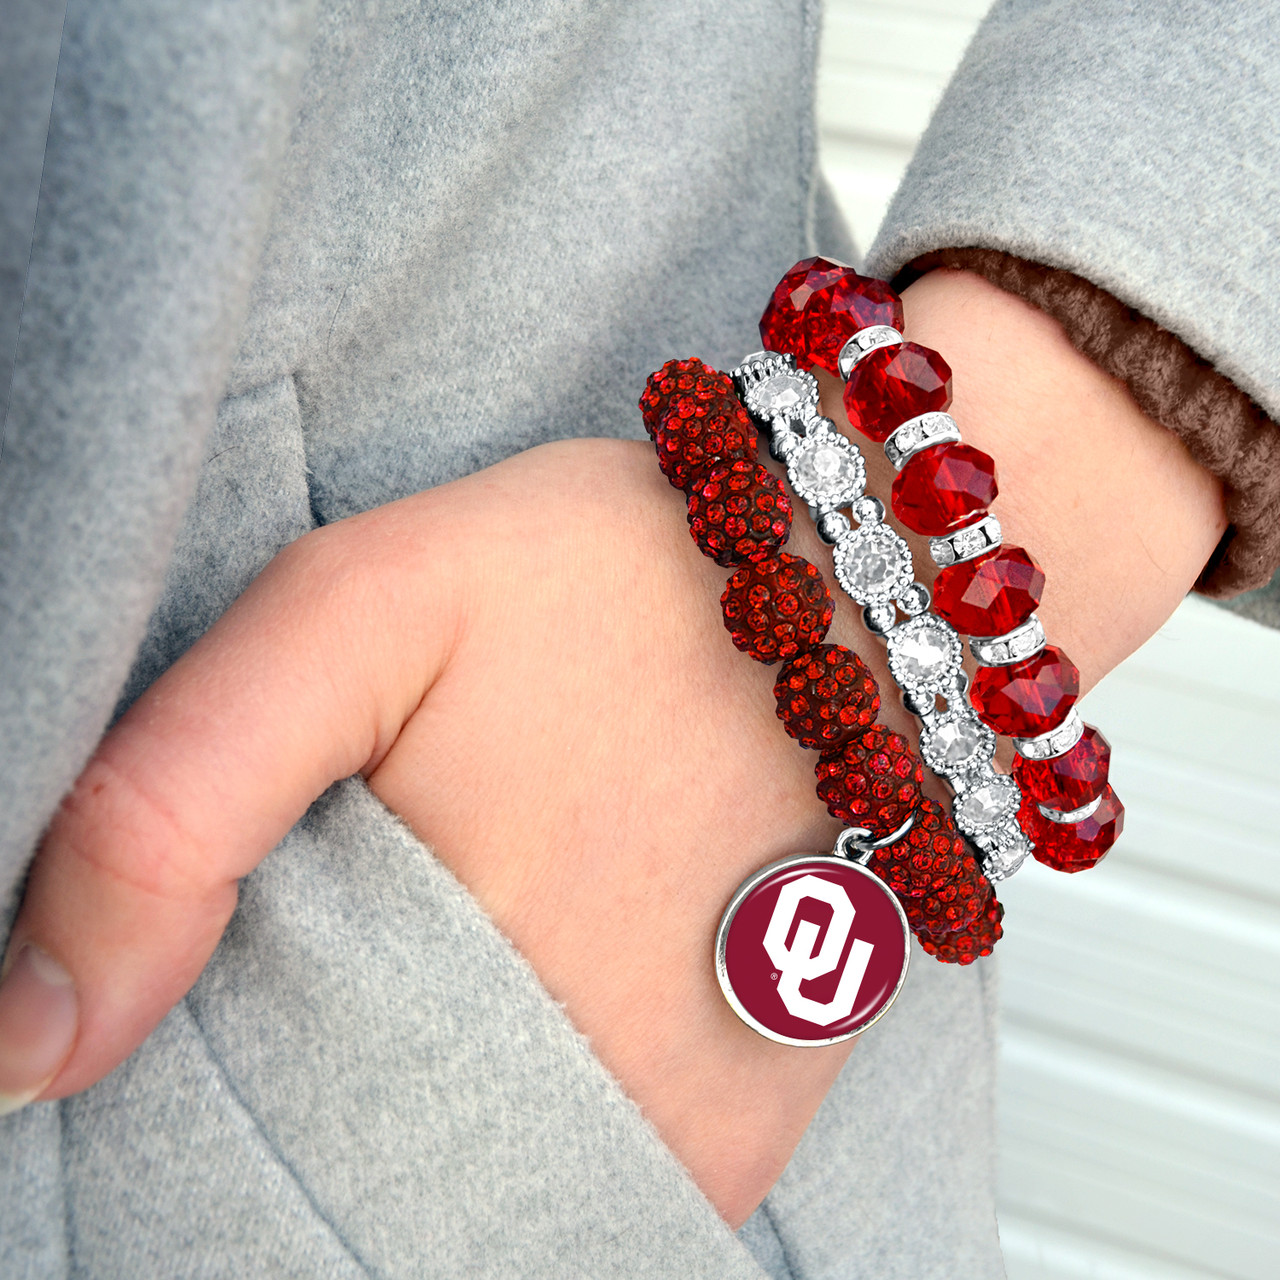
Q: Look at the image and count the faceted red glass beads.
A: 8